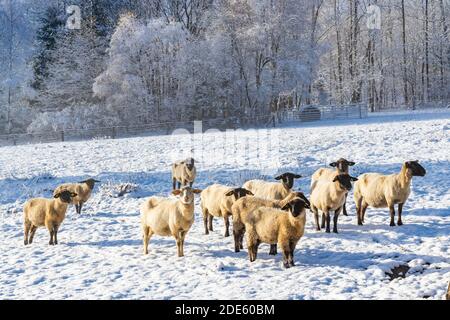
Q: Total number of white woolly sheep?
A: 11